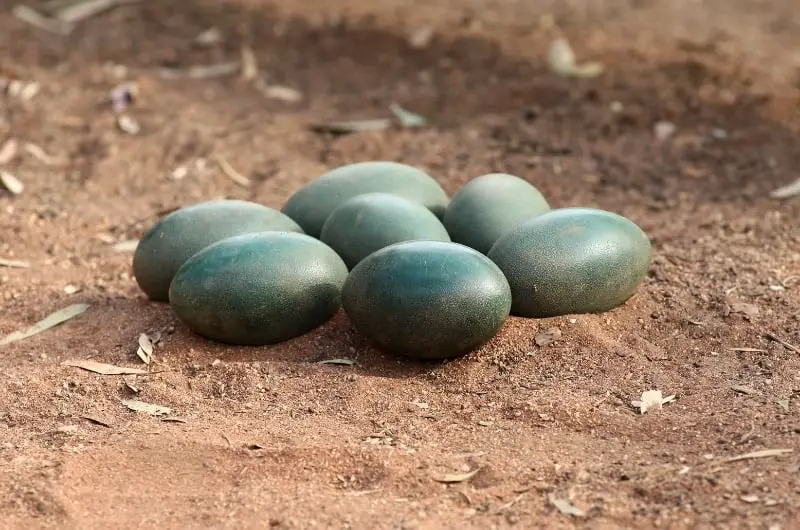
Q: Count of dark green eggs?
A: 7